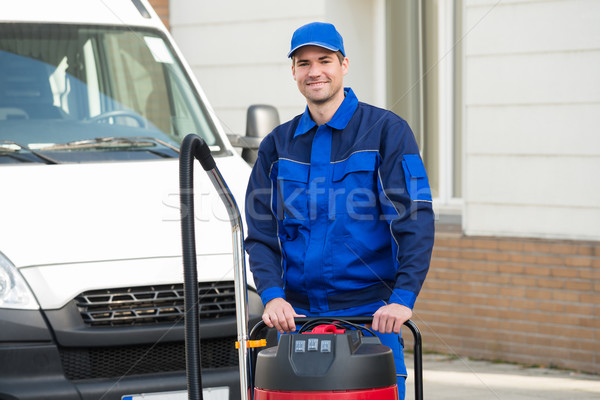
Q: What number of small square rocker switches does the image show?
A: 3